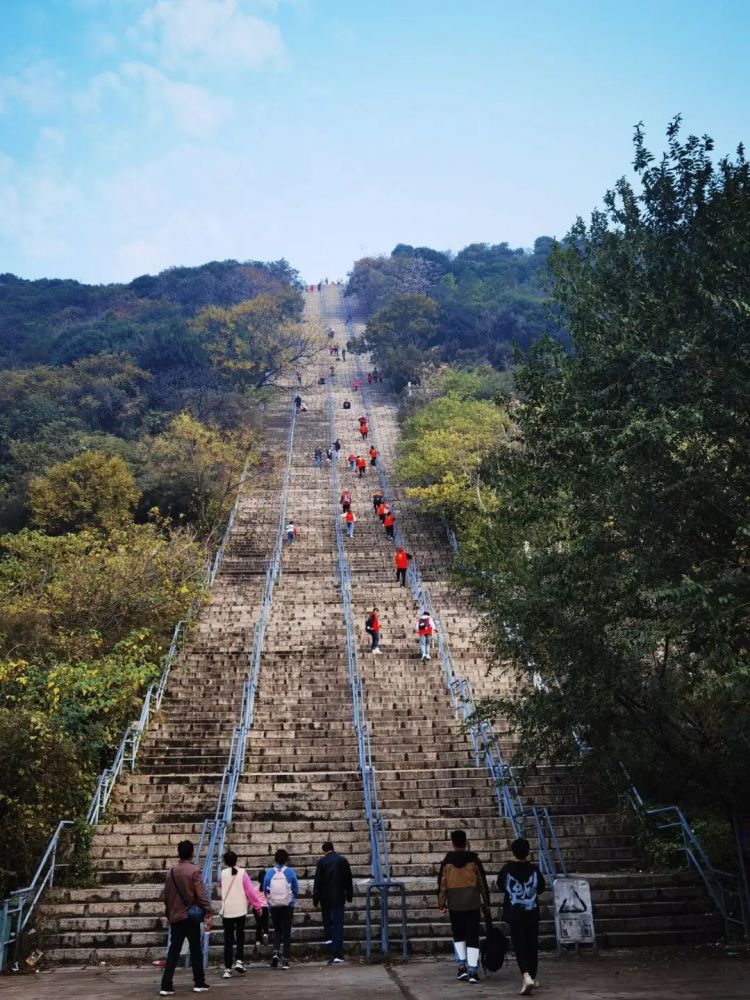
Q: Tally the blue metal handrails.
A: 5